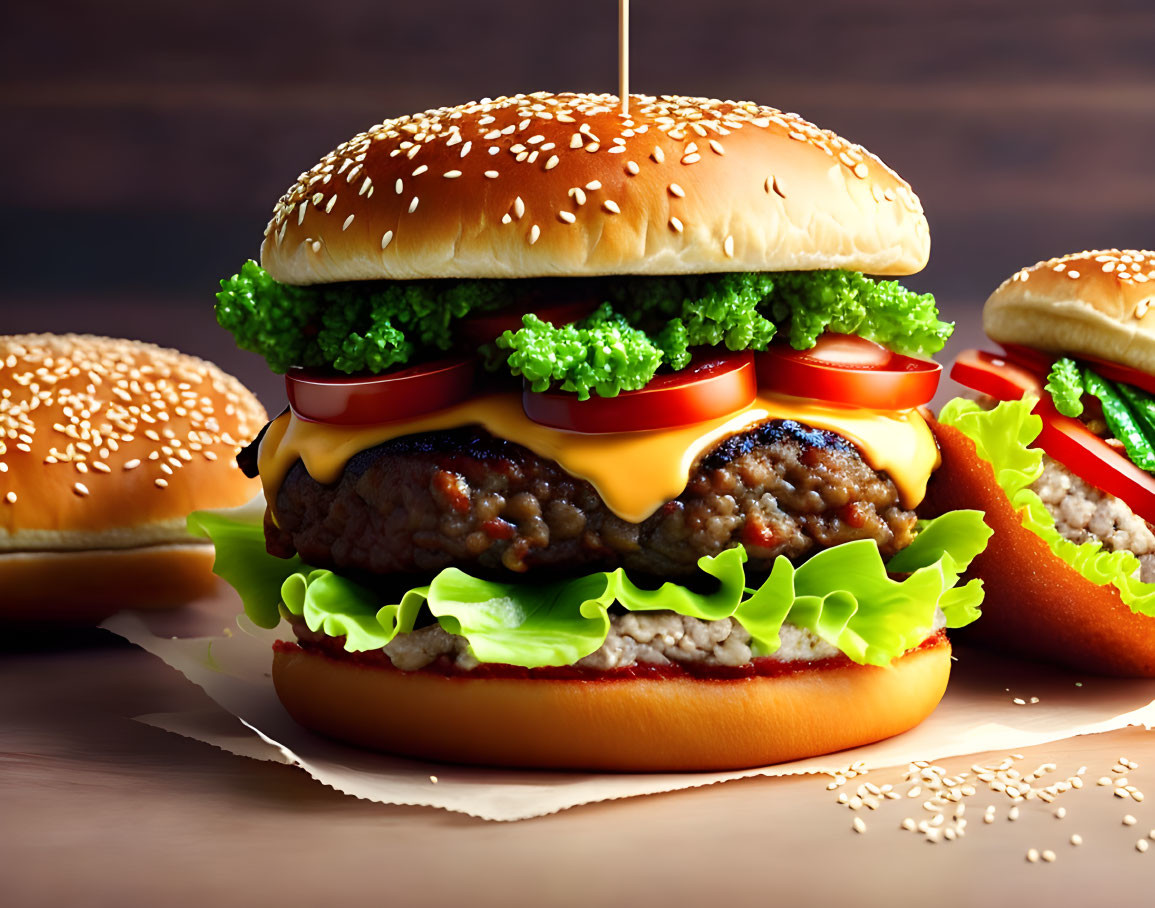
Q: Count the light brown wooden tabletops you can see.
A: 1